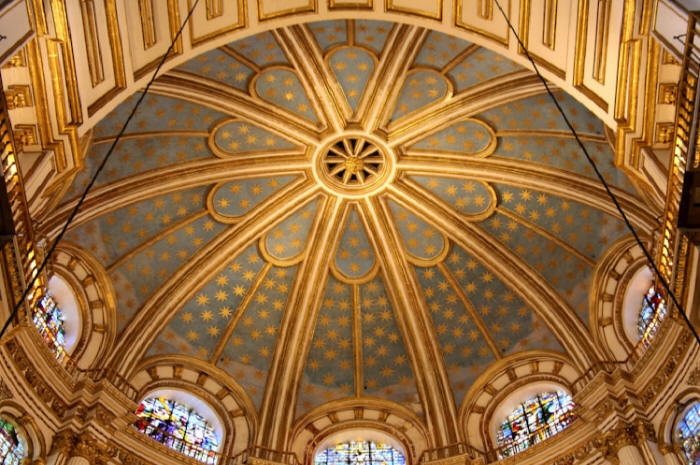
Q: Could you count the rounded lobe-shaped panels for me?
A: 10